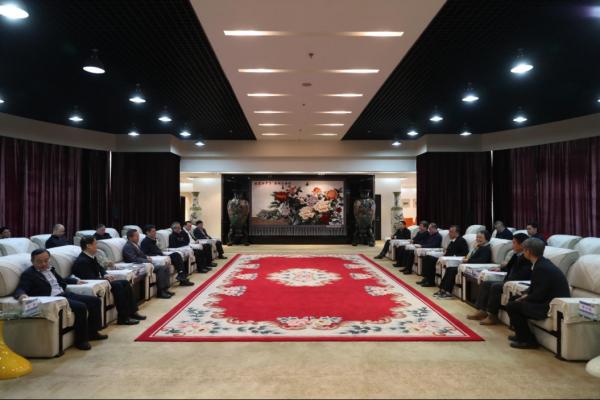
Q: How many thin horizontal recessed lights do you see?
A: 12